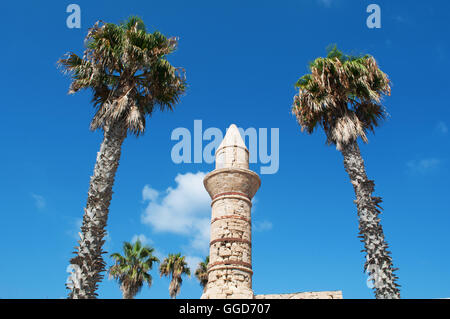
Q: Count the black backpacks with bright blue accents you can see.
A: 0